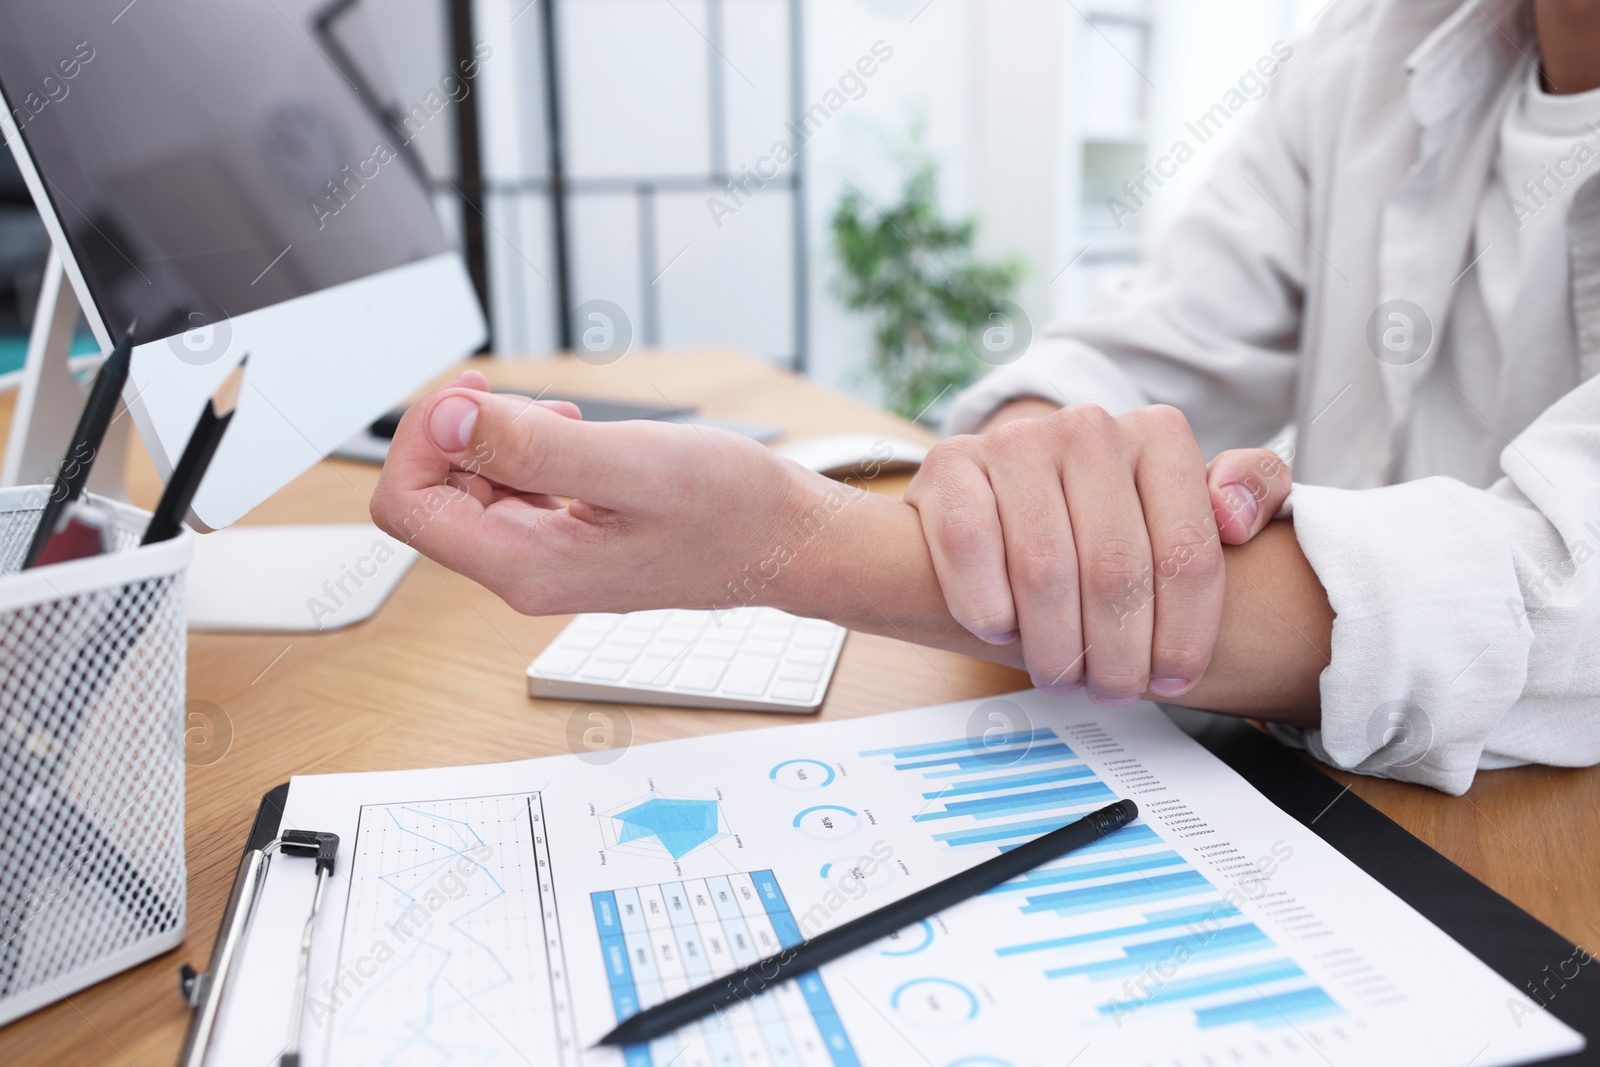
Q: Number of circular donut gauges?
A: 6